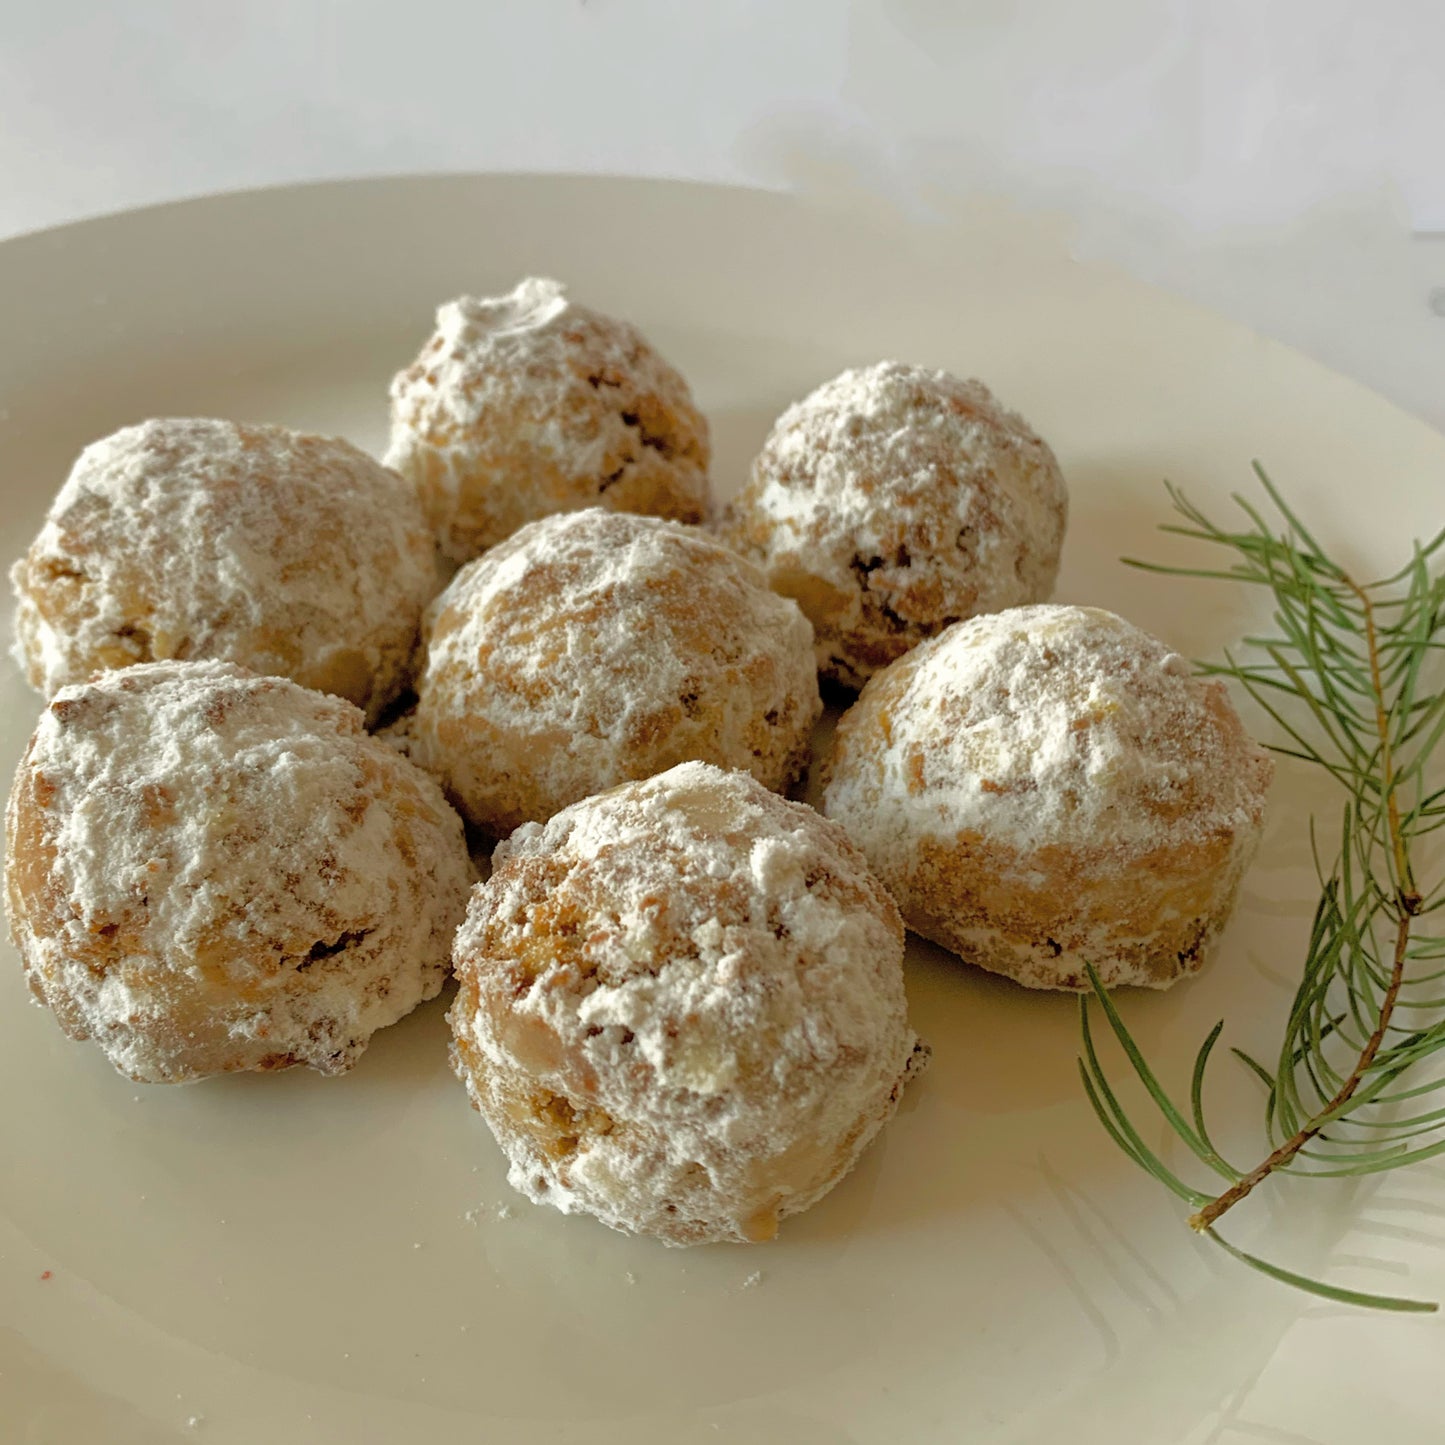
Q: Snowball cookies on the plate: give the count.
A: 7